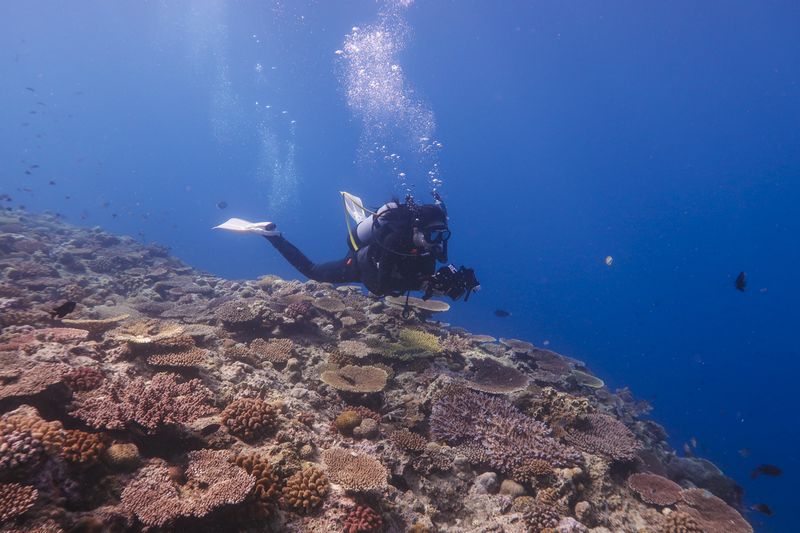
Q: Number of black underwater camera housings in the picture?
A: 1